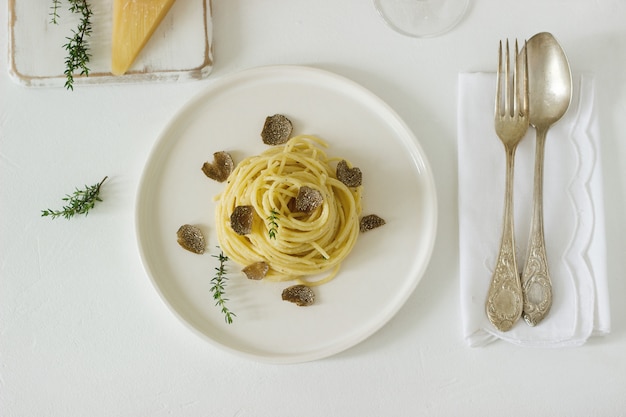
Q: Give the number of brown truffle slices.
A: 9